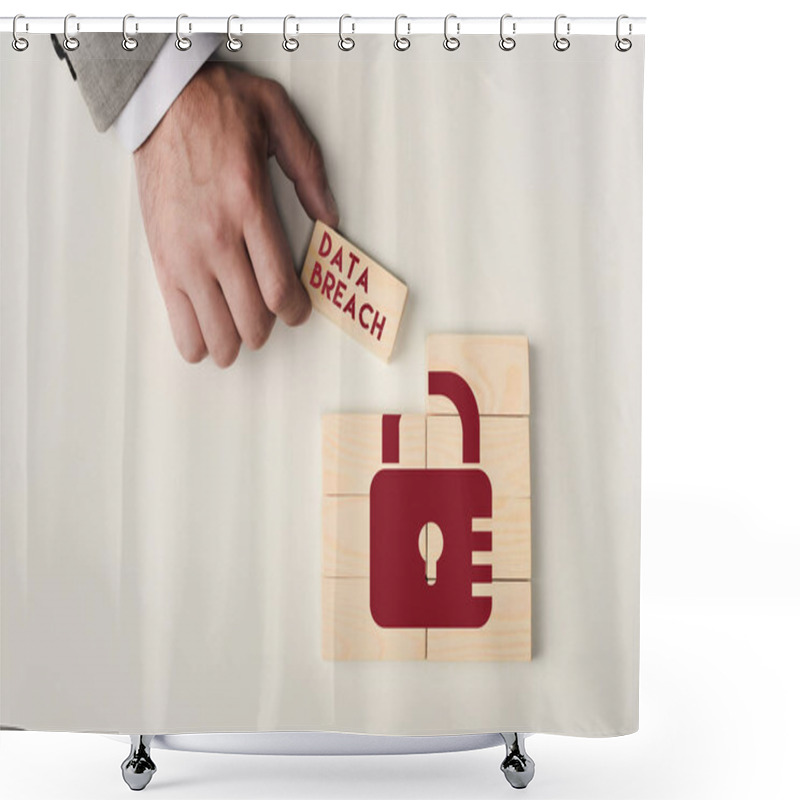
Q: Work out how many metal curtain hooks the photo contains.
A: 12